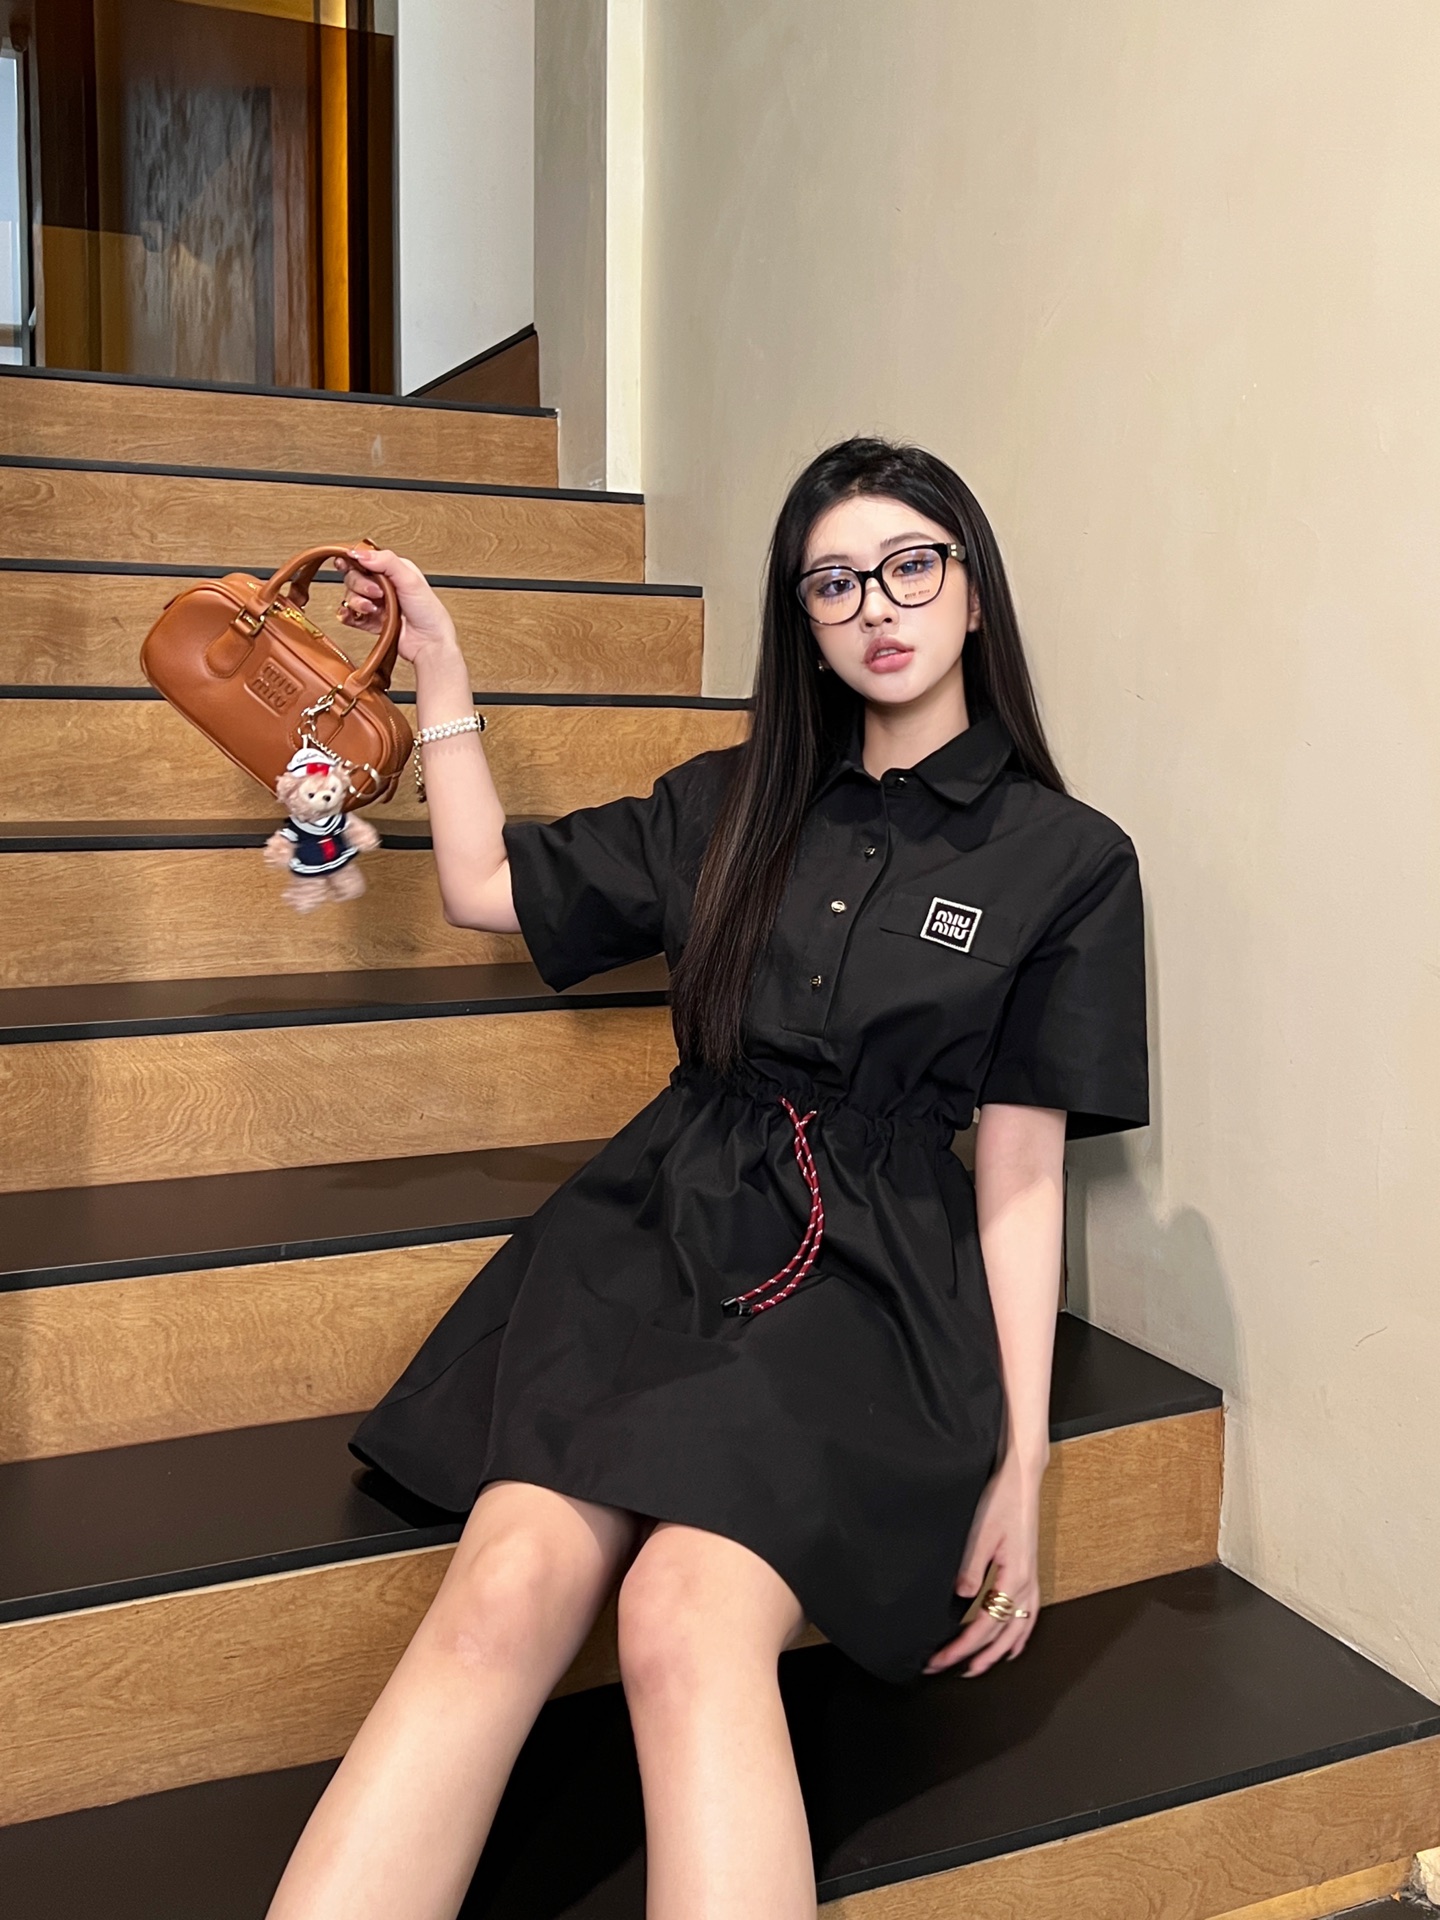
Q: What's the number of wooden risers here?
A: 9